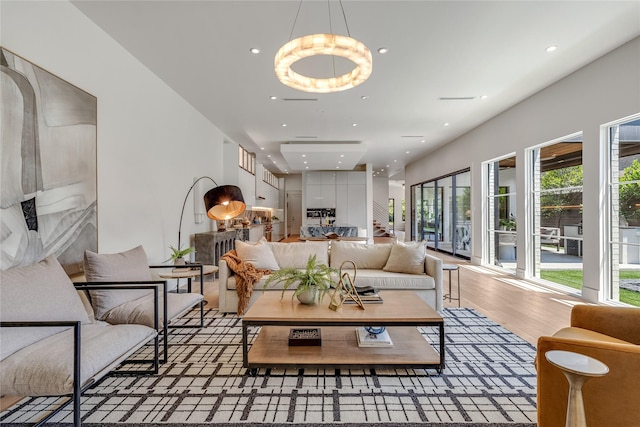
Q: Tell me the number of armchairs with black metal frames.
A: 2